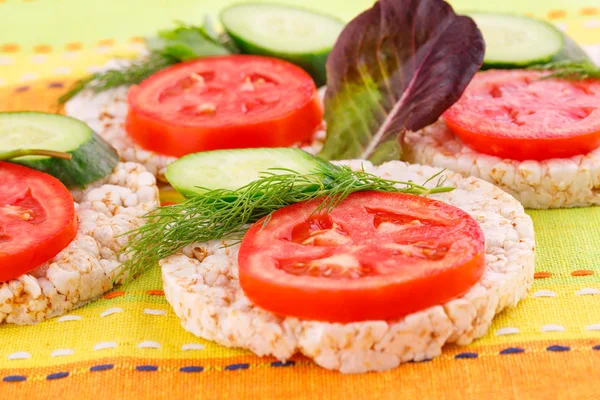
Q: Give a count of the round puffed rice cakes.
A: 4